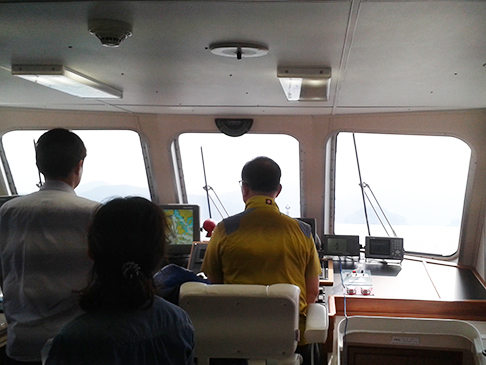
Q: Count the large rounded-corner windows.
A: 3